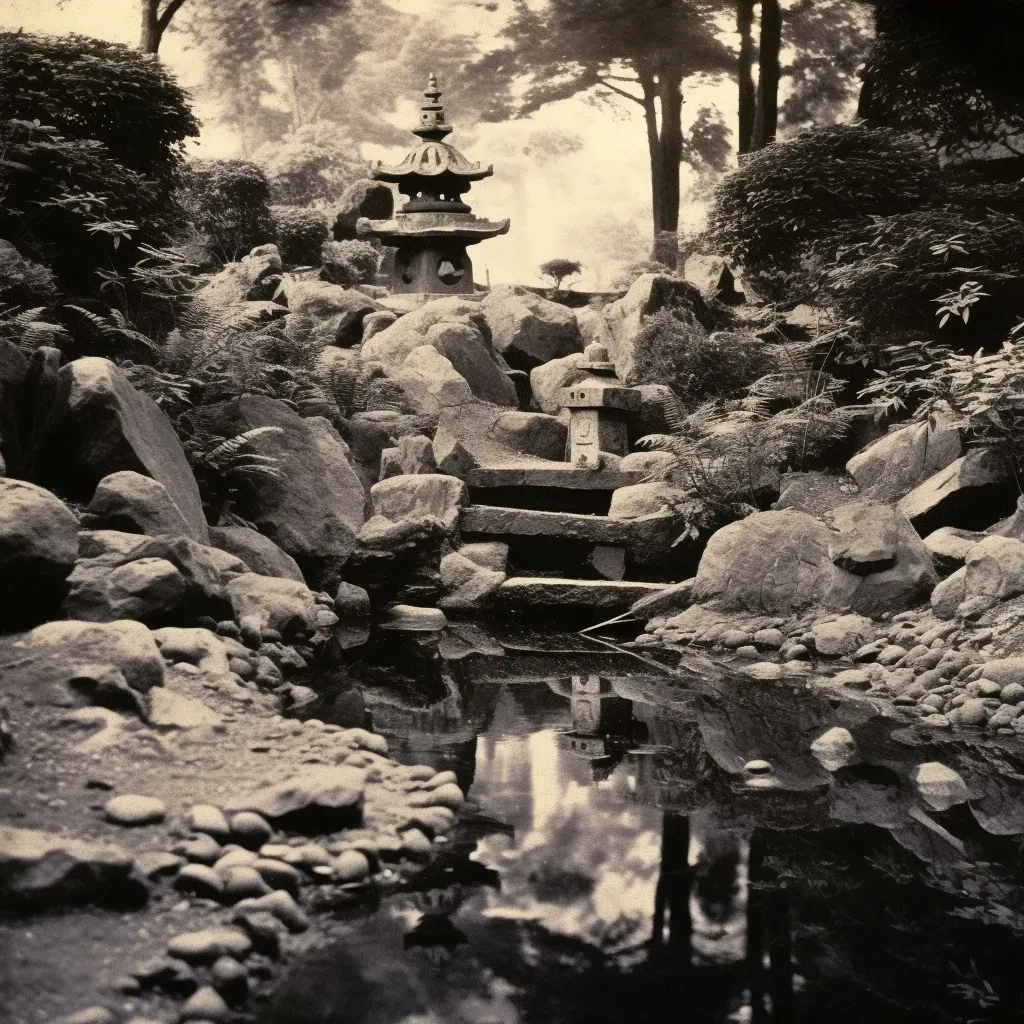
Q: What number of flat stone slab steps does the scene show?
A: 3